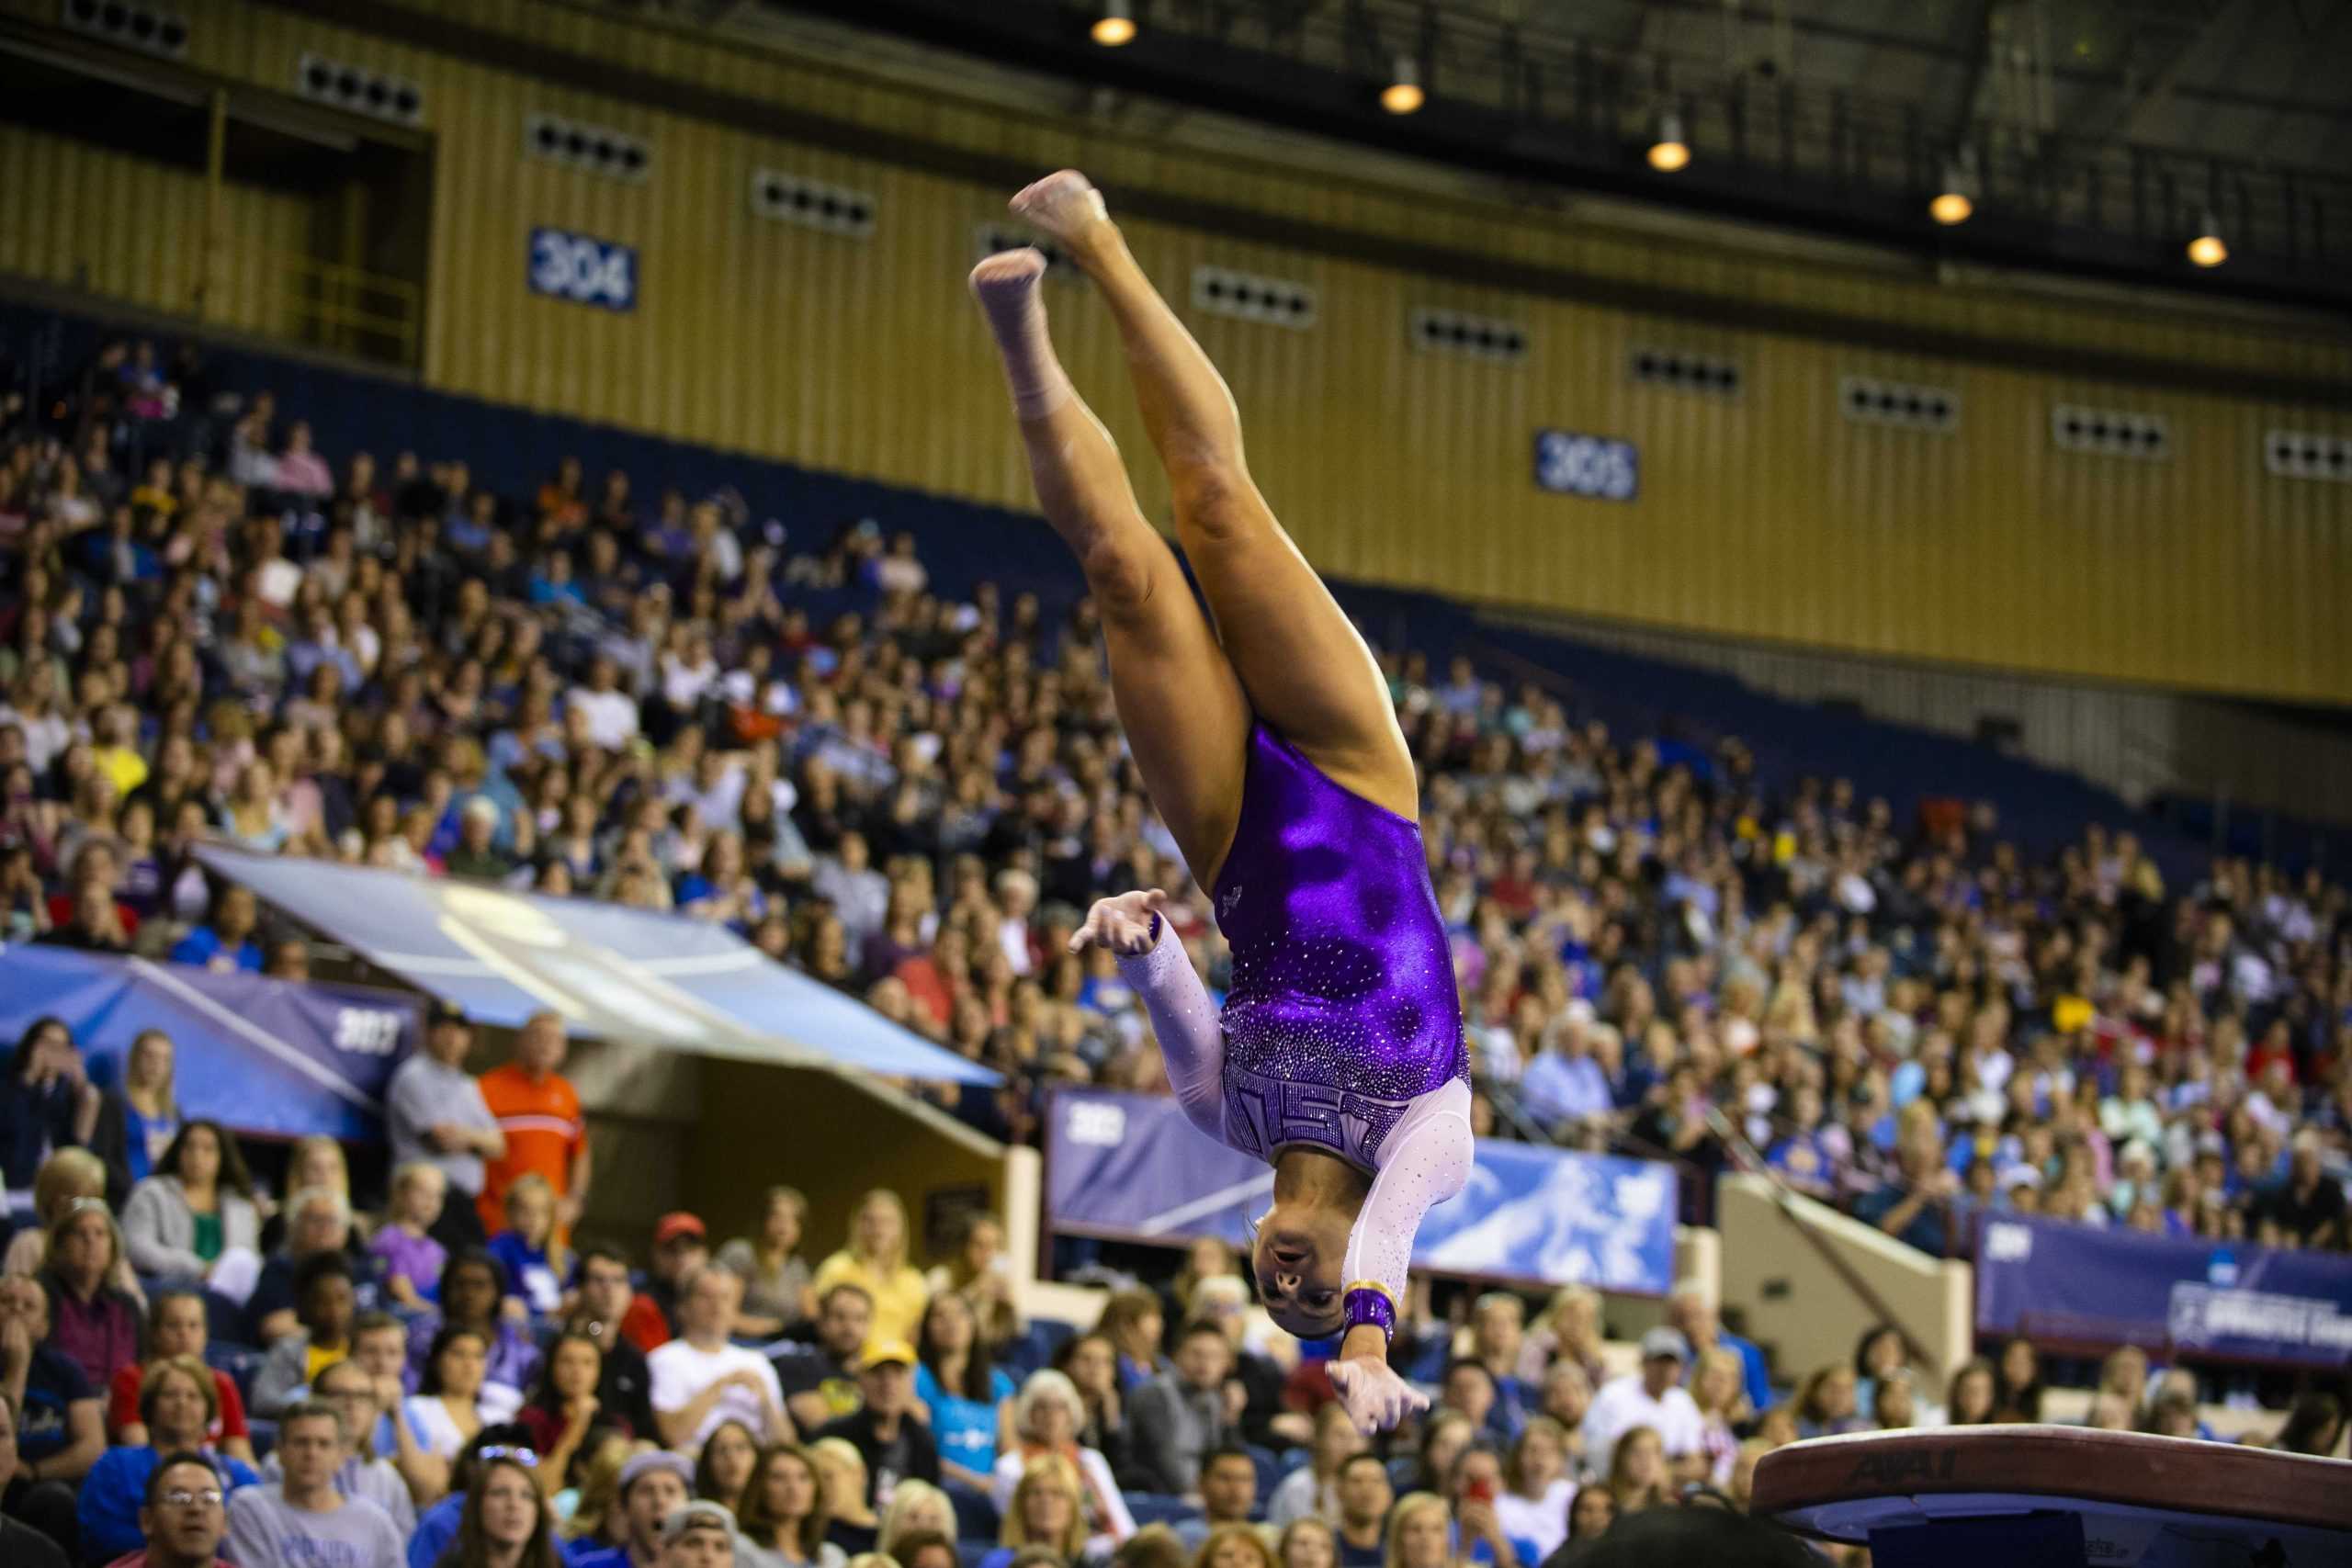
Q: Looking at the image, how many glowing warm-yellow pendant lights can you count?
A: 5